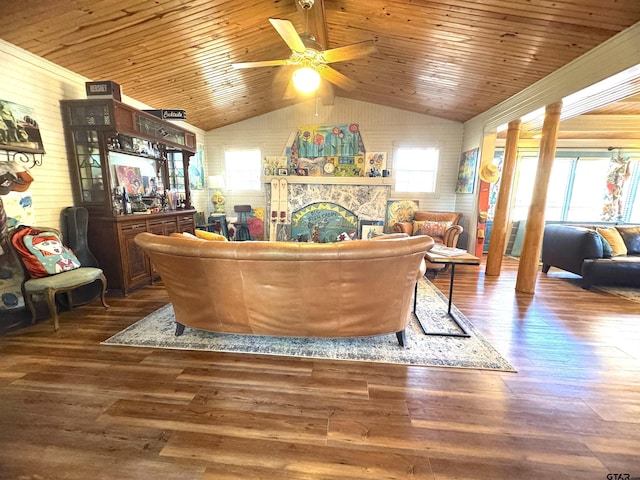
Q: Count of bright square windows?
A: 2